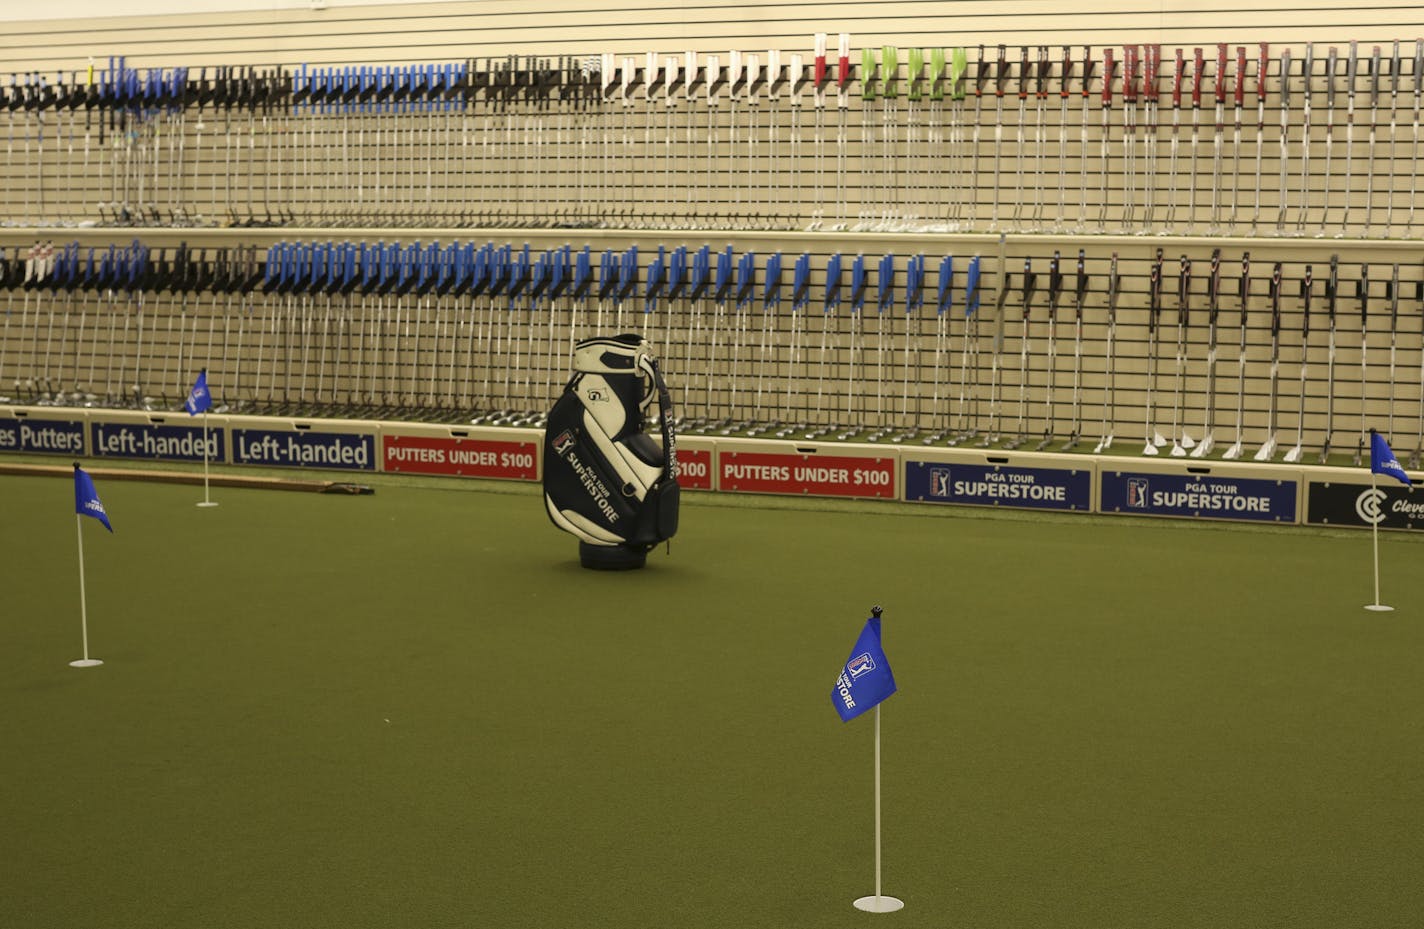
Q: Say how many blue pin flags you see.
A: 4